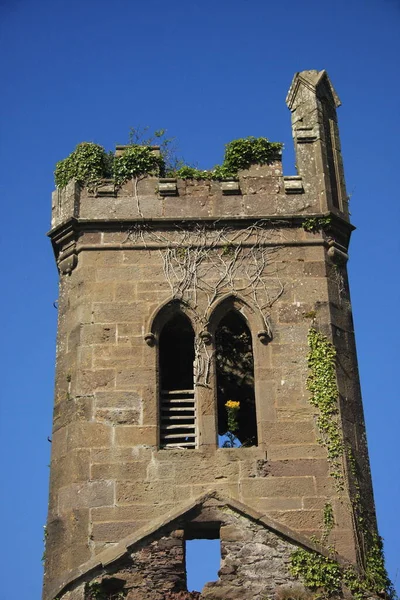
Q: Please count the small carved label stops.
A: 3